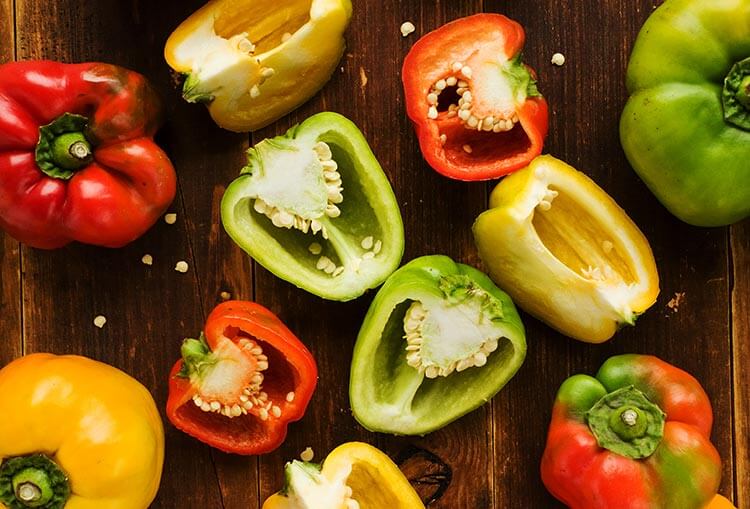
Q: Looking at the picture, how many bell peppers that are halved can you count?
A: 7